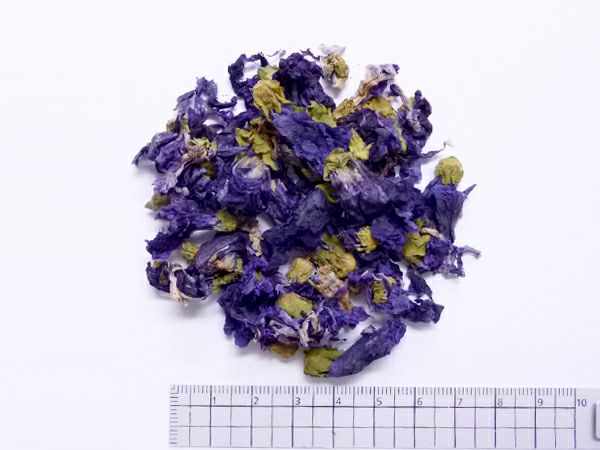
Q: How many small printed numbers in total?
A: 10